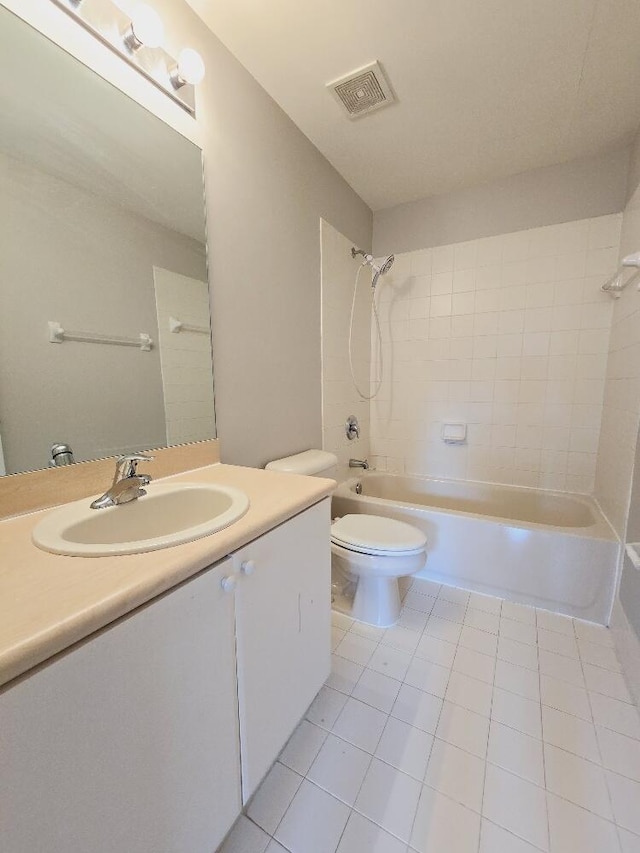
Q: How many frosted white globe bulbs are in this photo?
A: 2